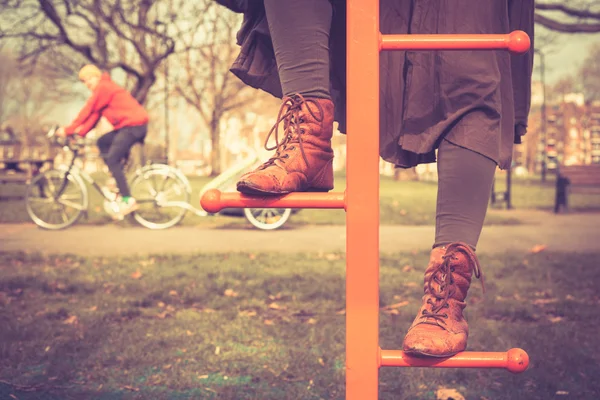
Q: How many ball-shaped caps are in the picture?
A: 3